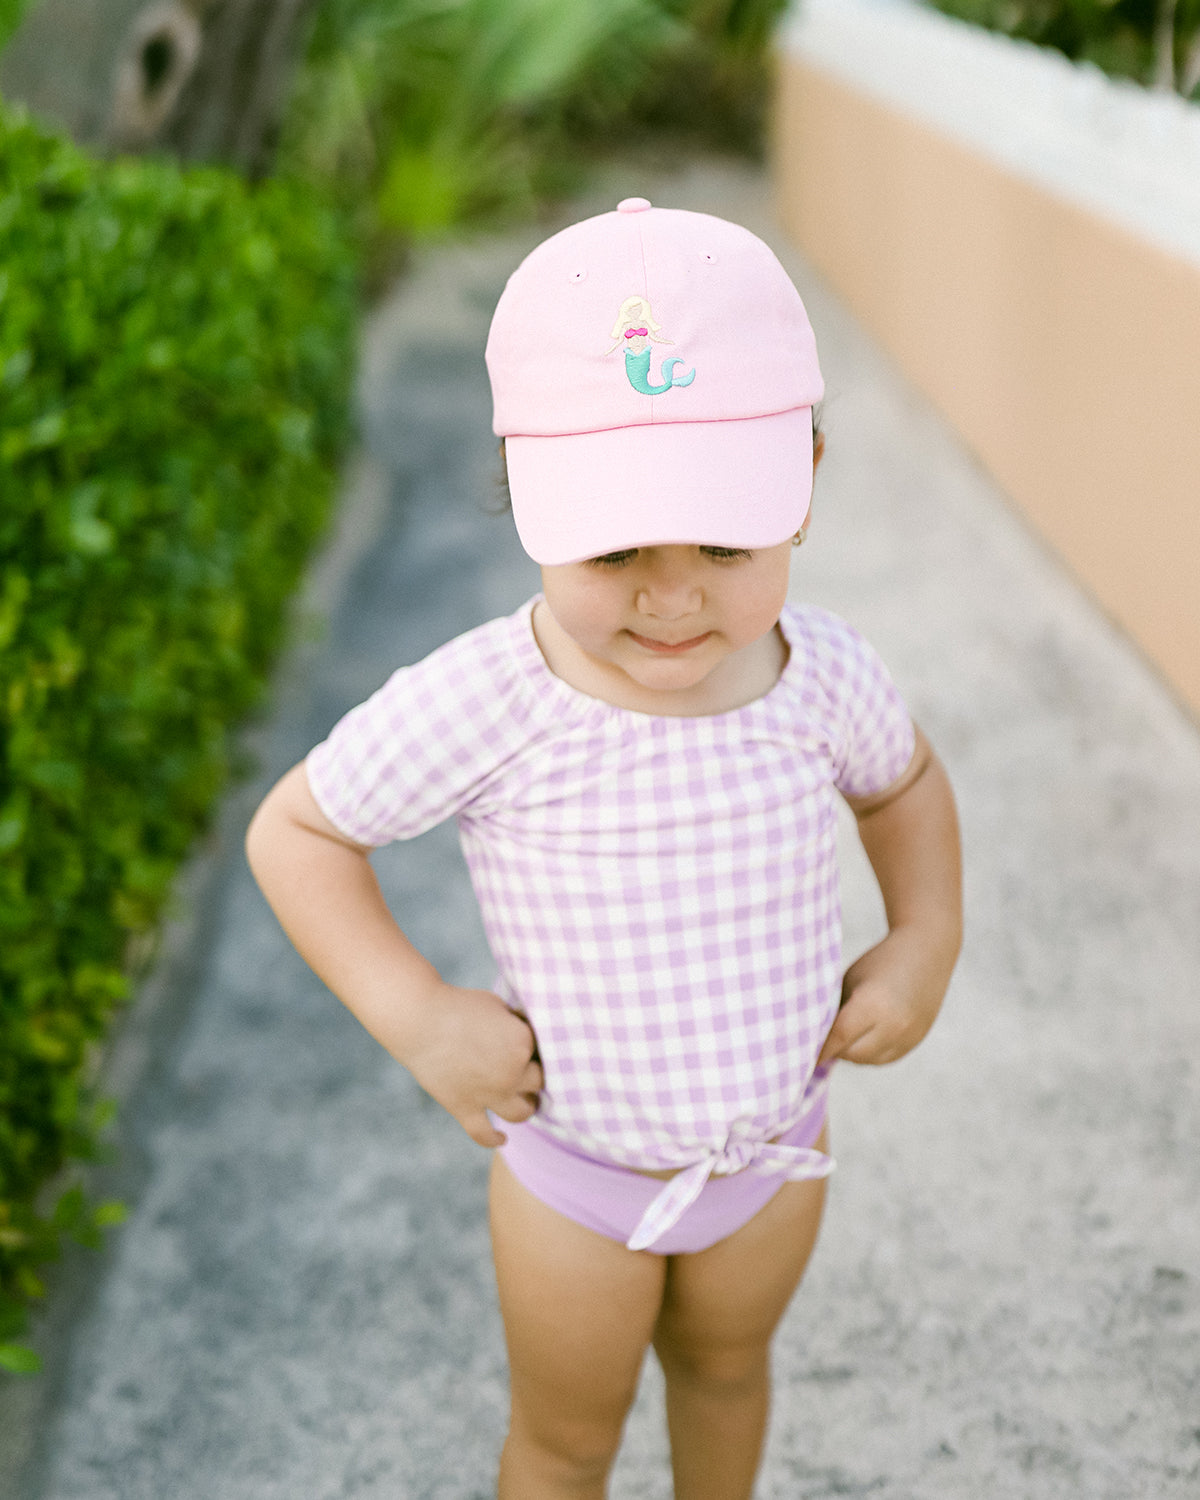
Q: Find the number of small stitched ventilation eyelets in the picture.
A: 2